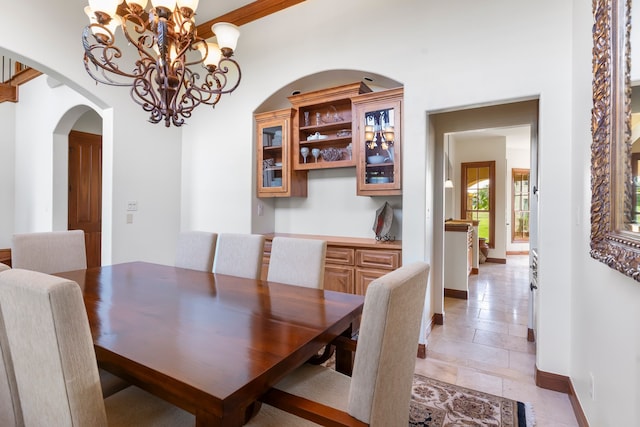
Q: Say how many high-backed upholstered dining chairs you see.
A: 7